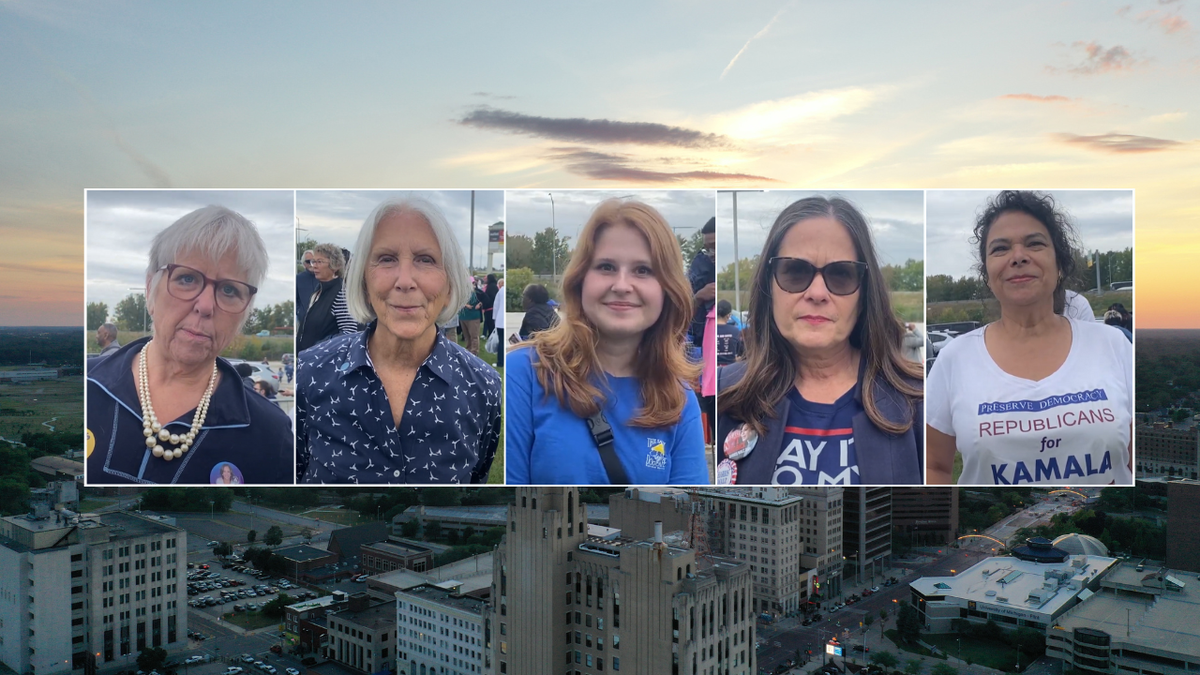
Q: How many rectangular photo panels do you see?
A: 5